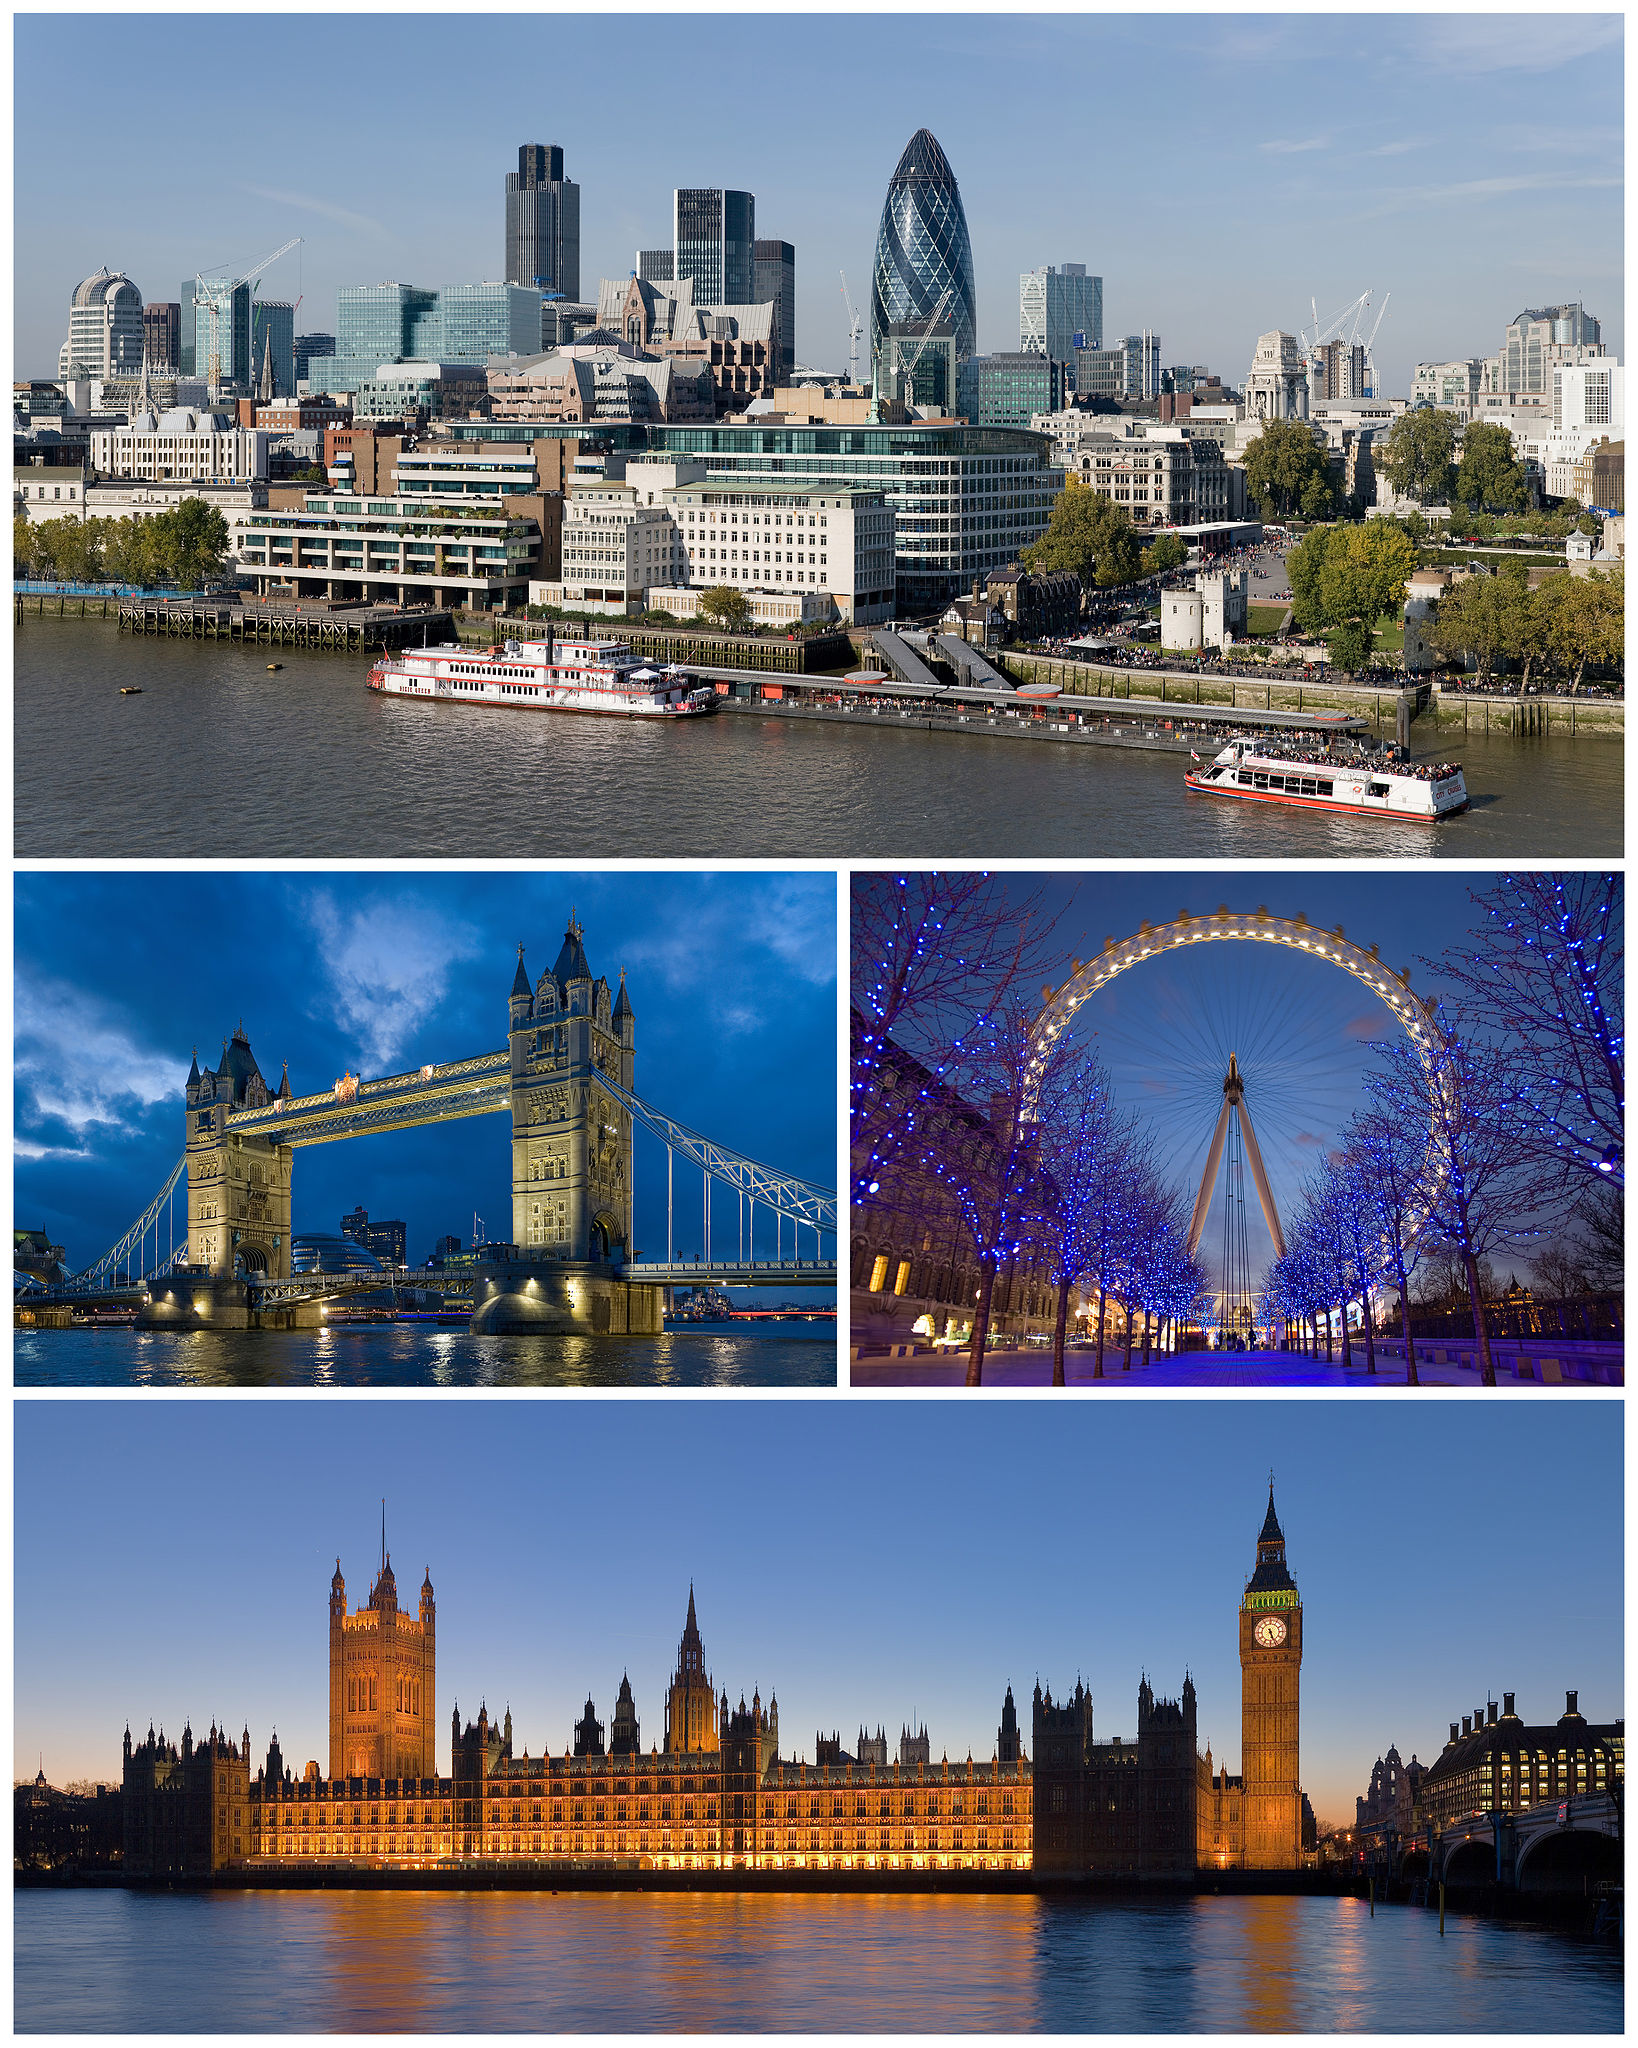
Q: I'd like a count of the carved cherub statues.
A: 0